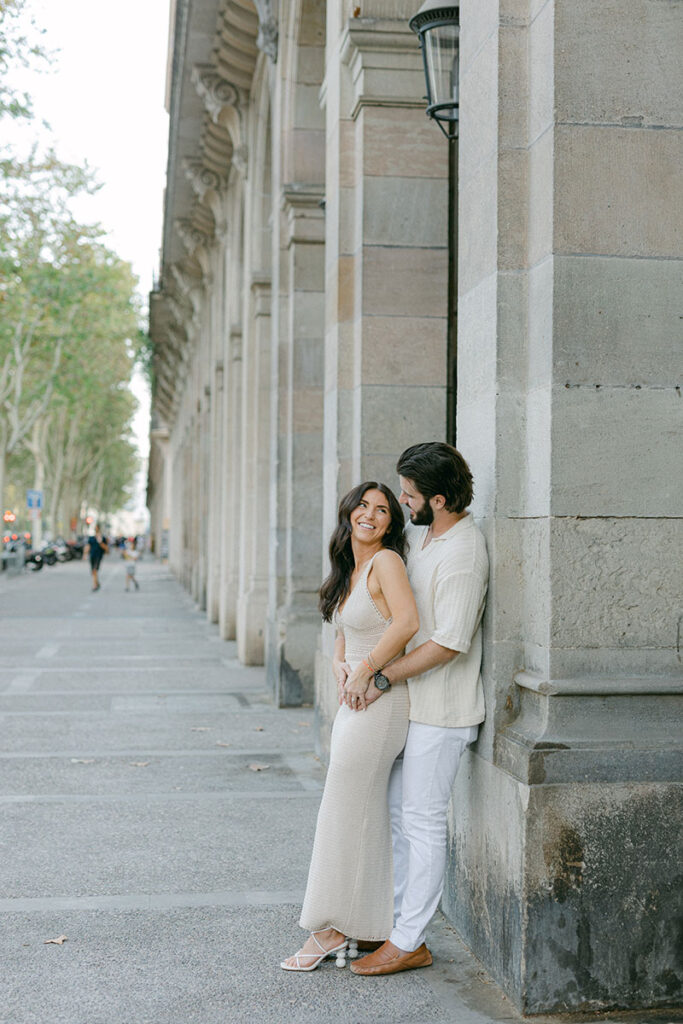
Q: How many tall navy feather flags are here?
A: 0